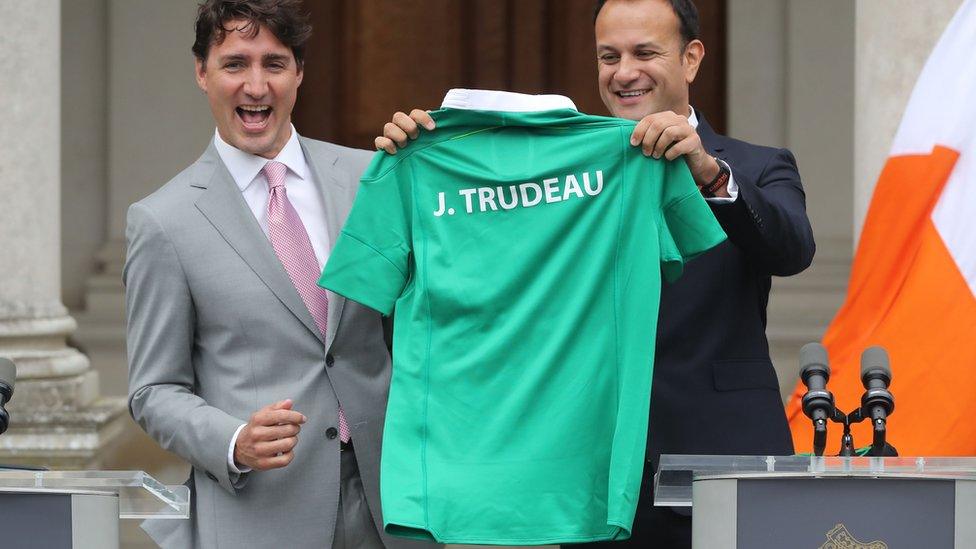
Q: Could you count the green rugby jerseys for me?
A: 1